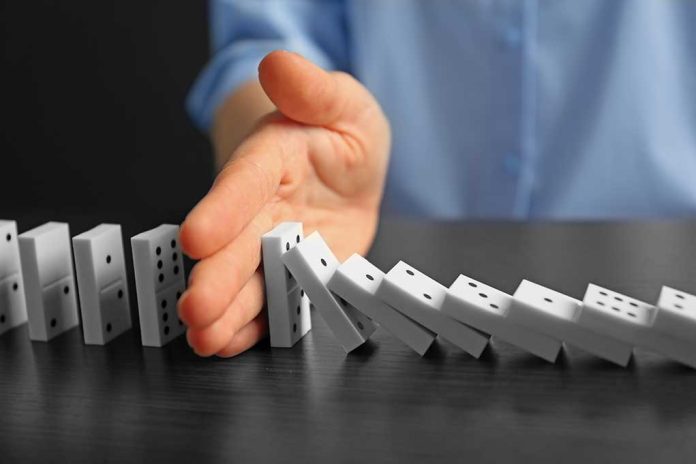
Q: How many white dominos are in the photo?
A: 12